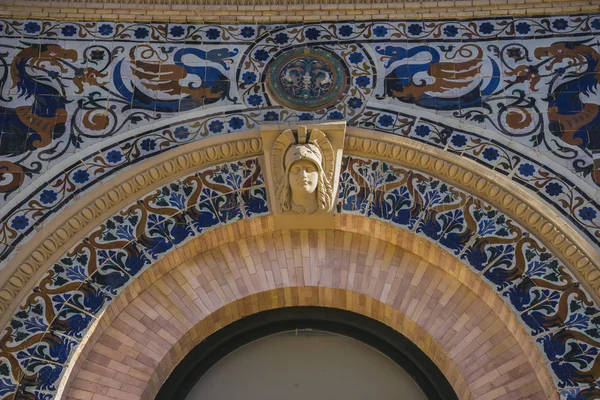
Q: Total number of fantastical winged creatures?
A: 4